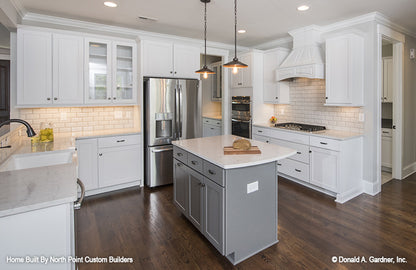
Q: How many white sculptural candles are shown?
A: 0